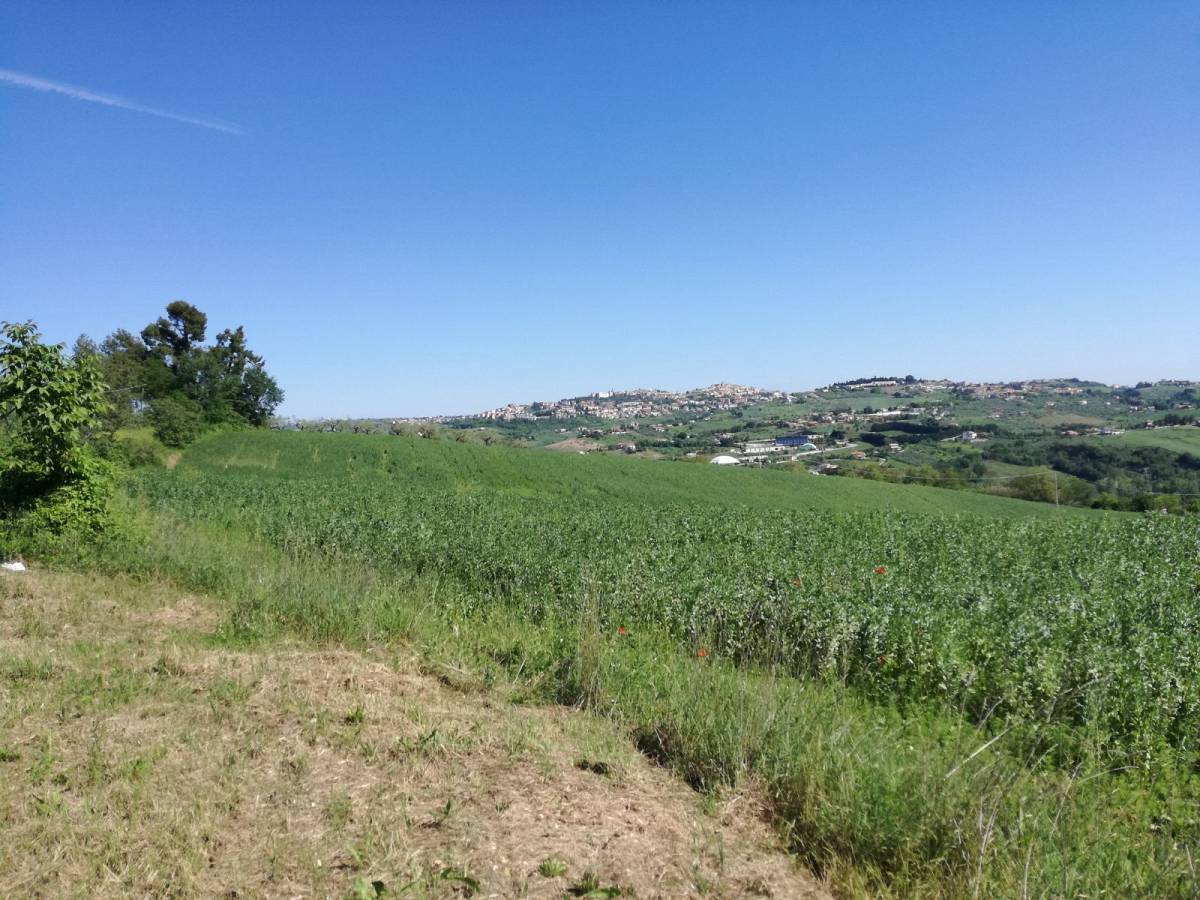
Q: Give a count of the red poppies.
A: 5